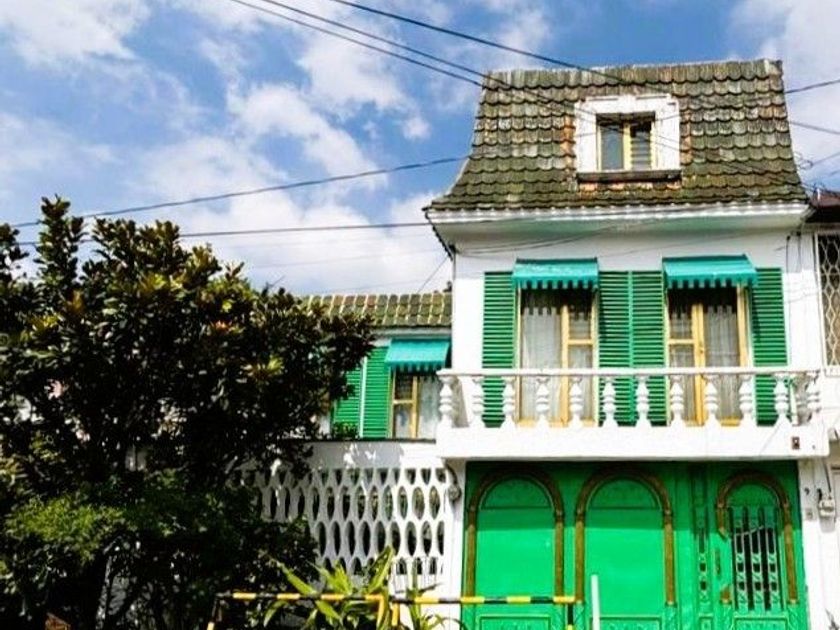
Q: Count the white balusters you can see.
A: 12